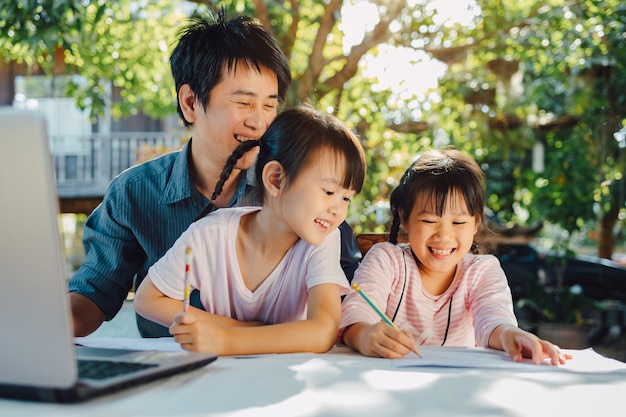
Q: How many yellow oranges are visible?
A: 0